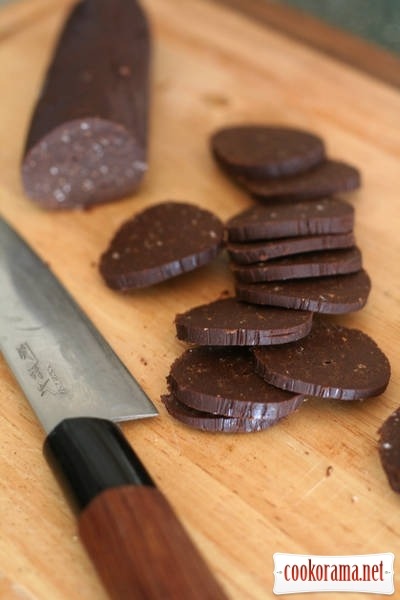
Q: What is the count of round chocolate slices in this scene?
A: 12